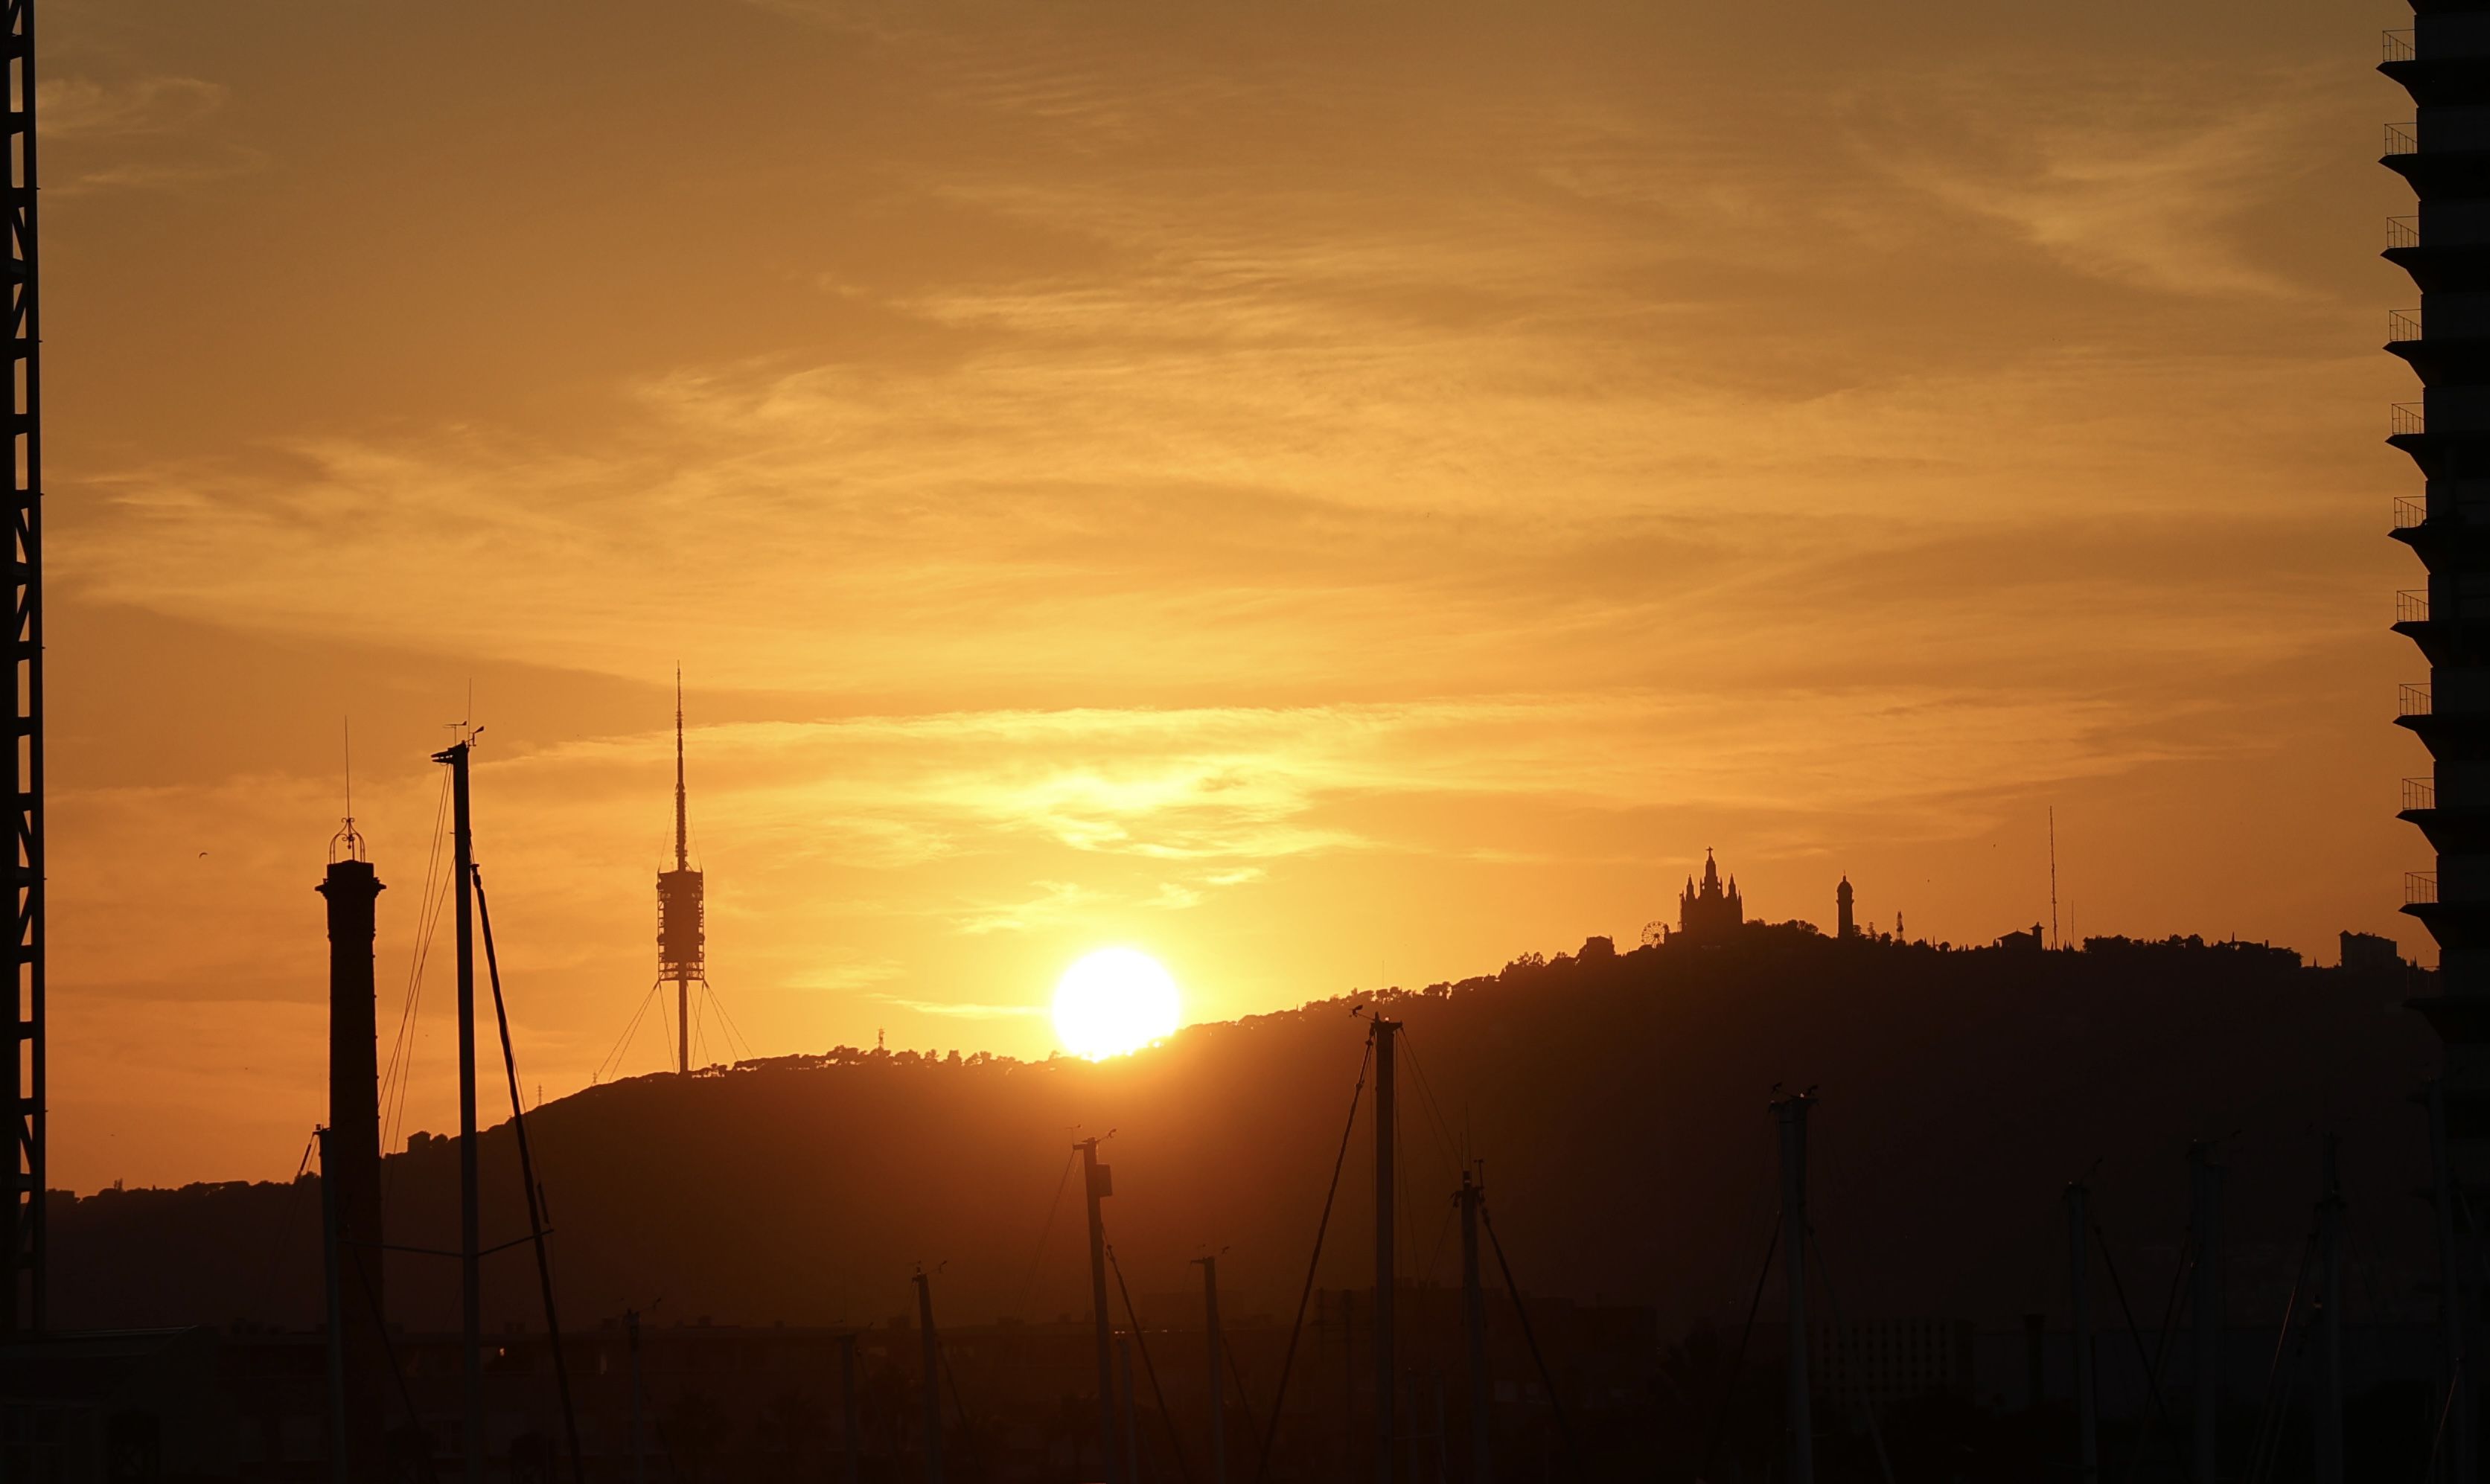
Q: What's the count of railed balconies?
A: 10